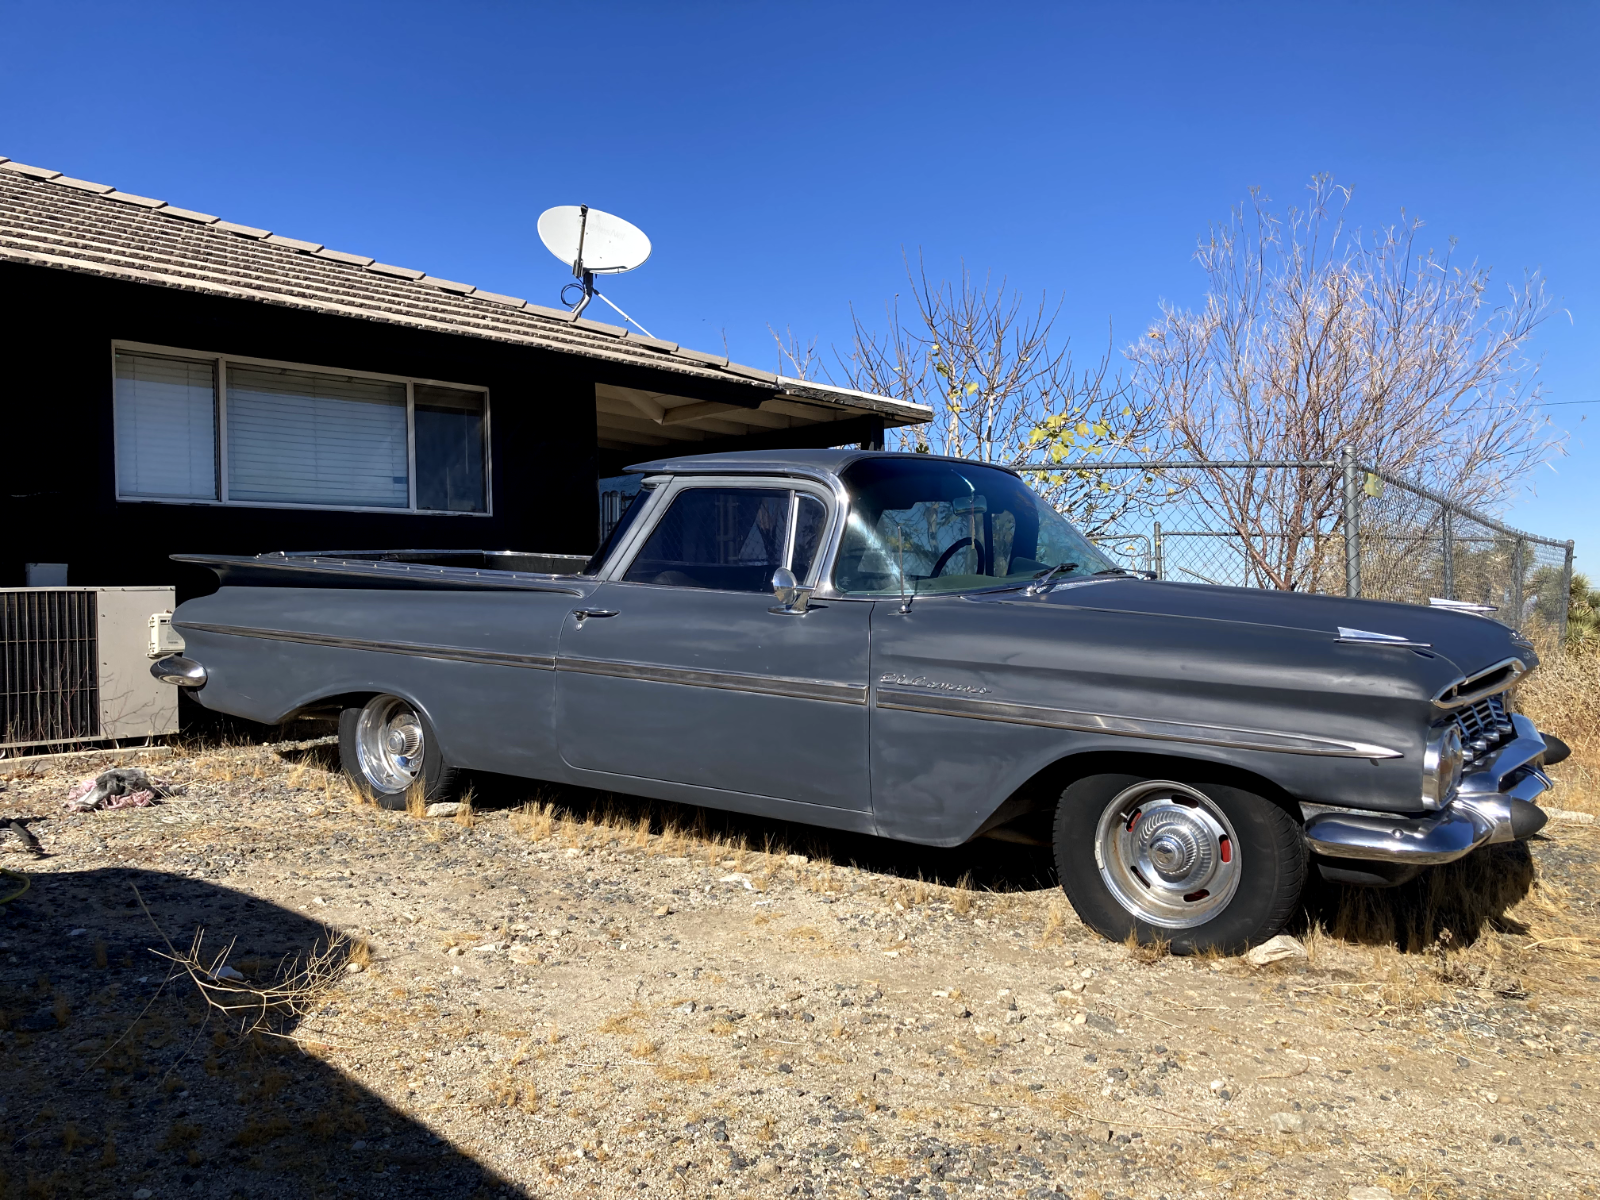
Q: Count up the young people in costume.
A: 0